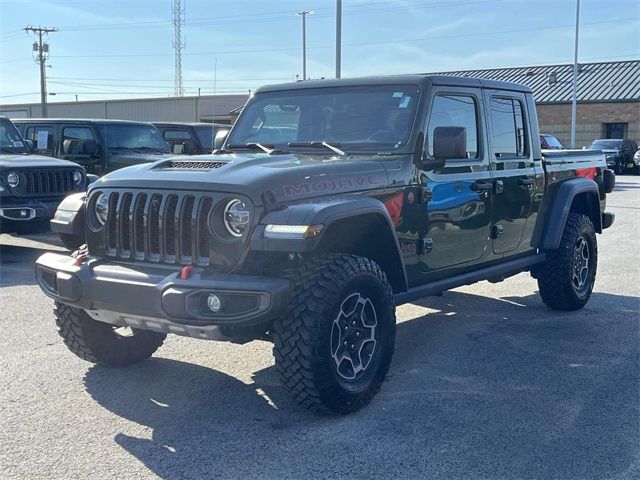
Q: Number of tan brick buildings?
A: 1